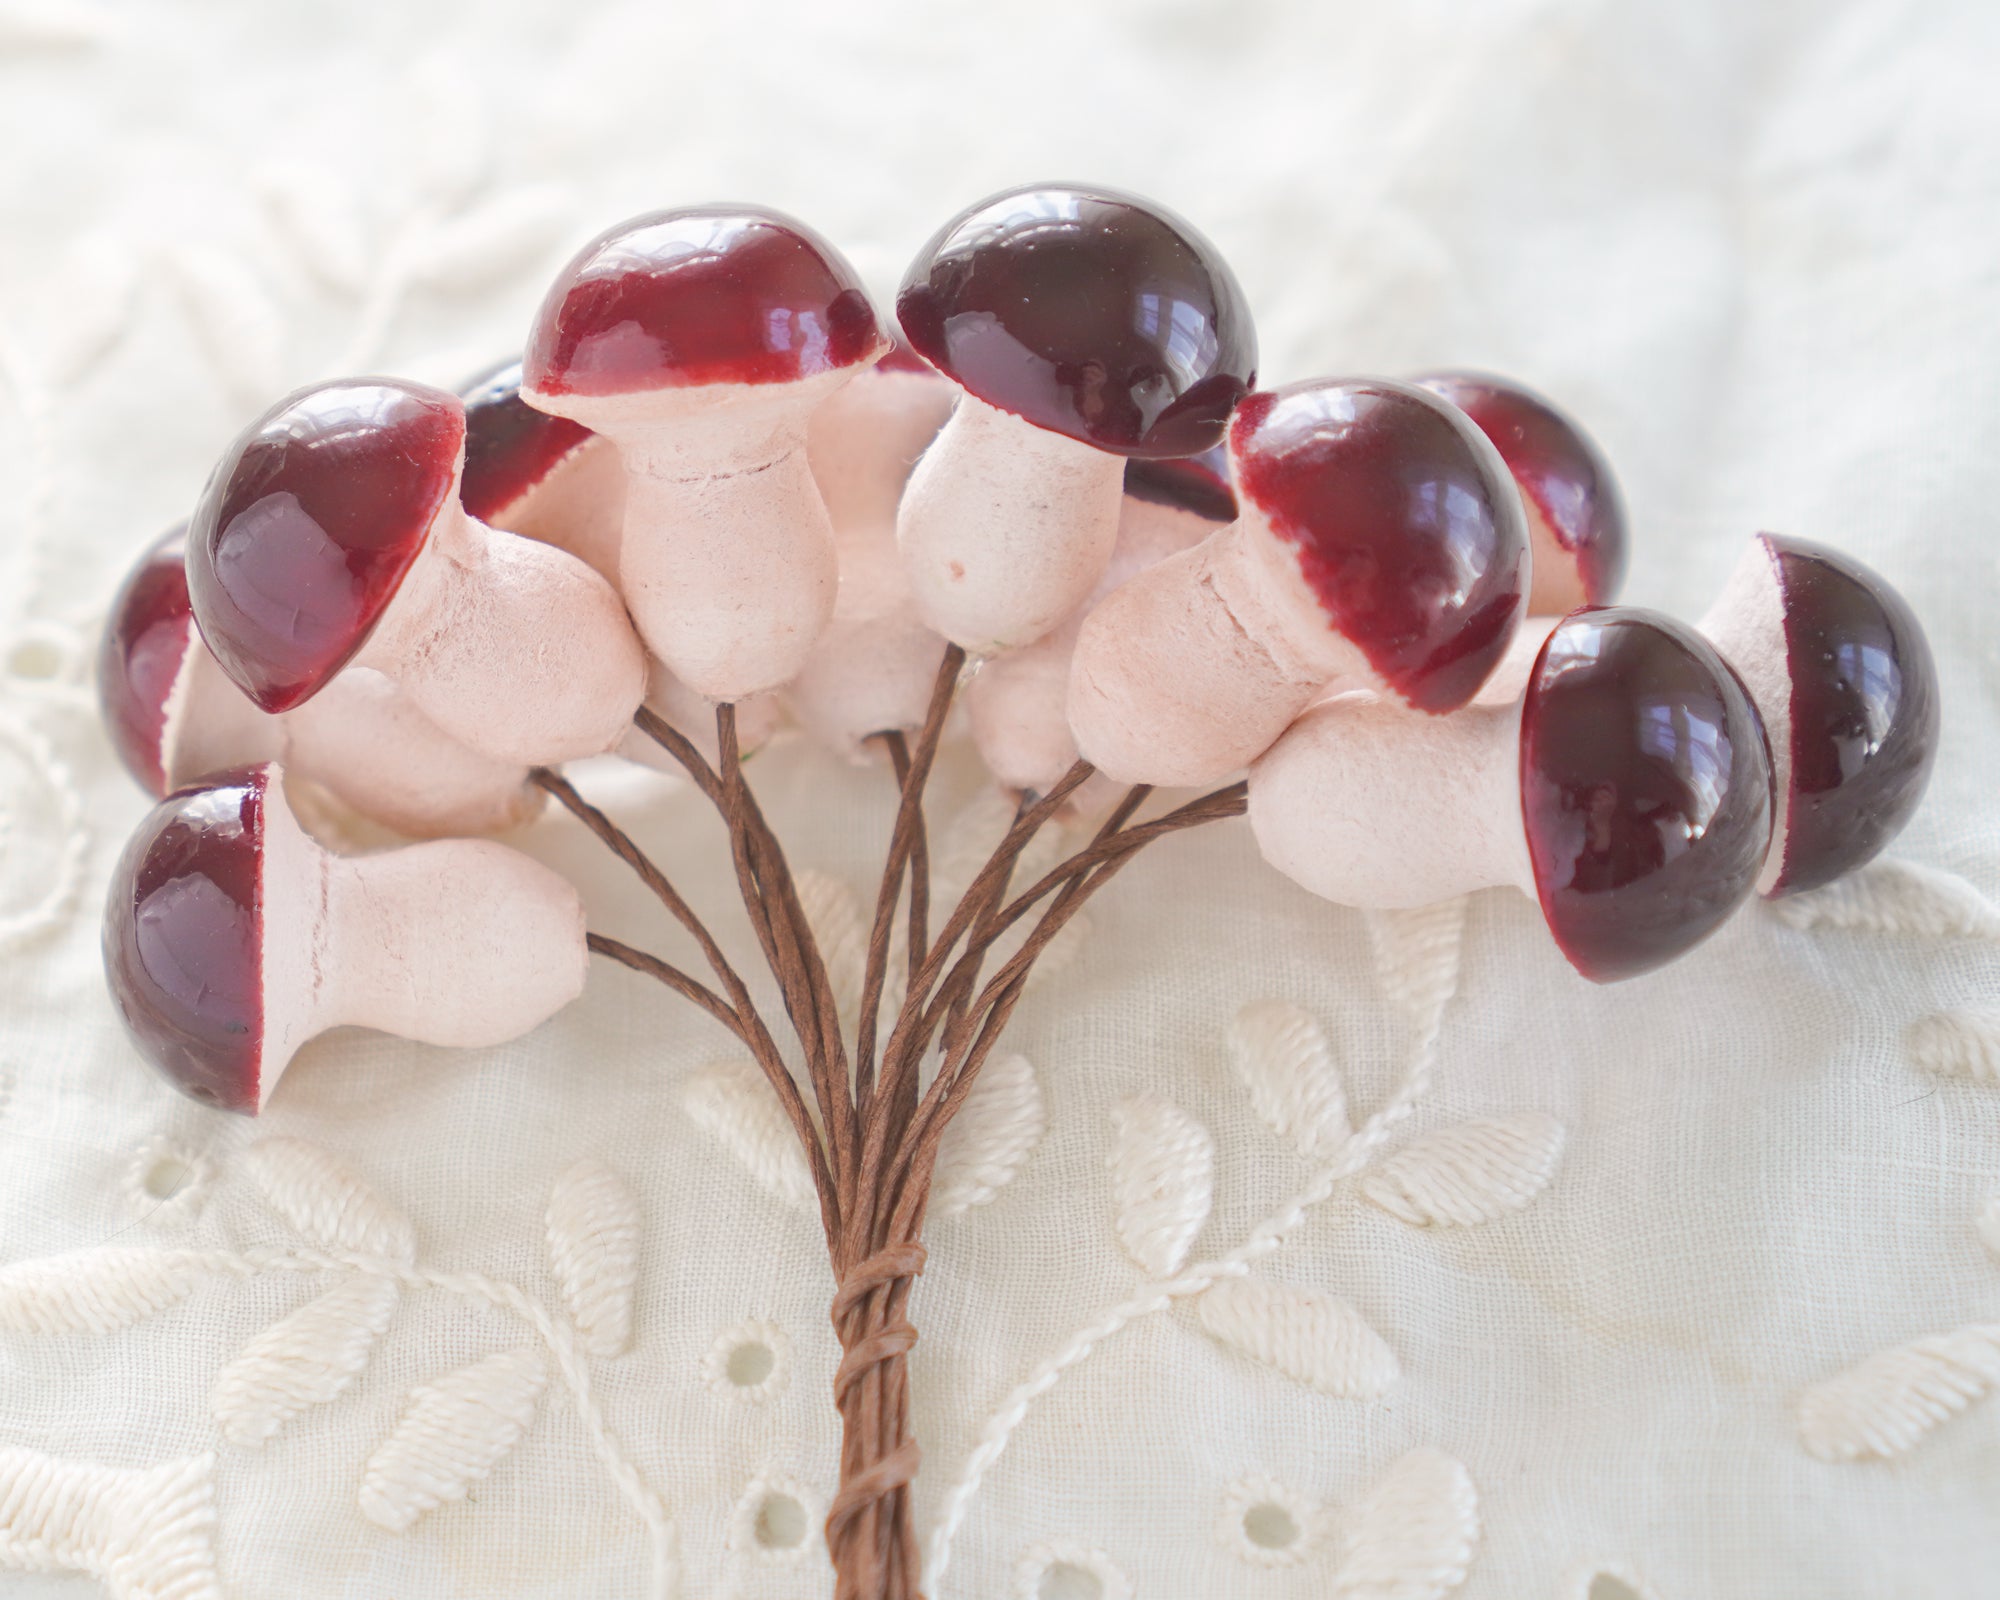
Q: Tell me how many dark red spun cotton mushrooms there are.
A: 12